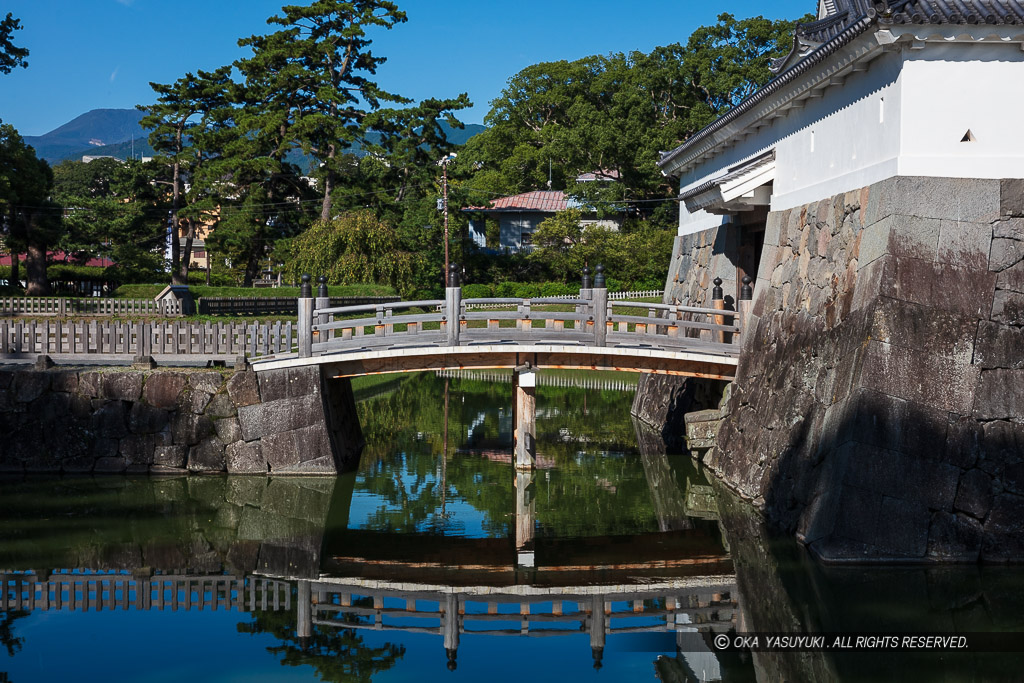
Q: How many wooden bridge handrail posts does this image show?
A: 7